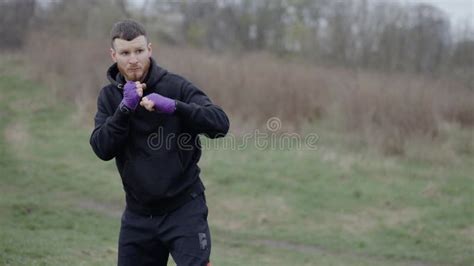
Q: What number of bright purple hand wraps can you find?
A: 2